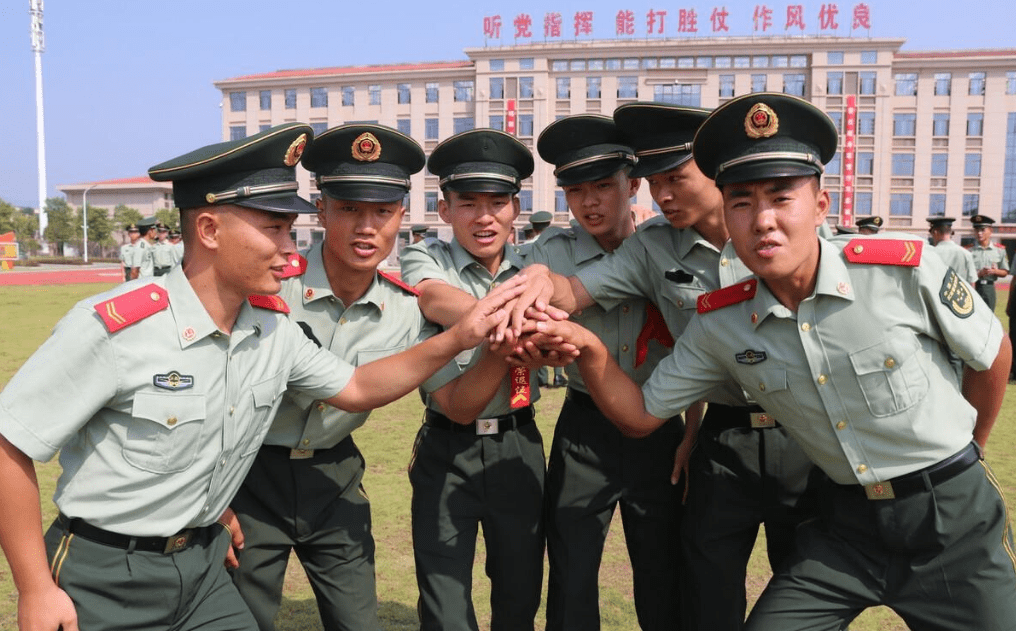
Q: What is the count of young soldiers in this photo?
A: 6